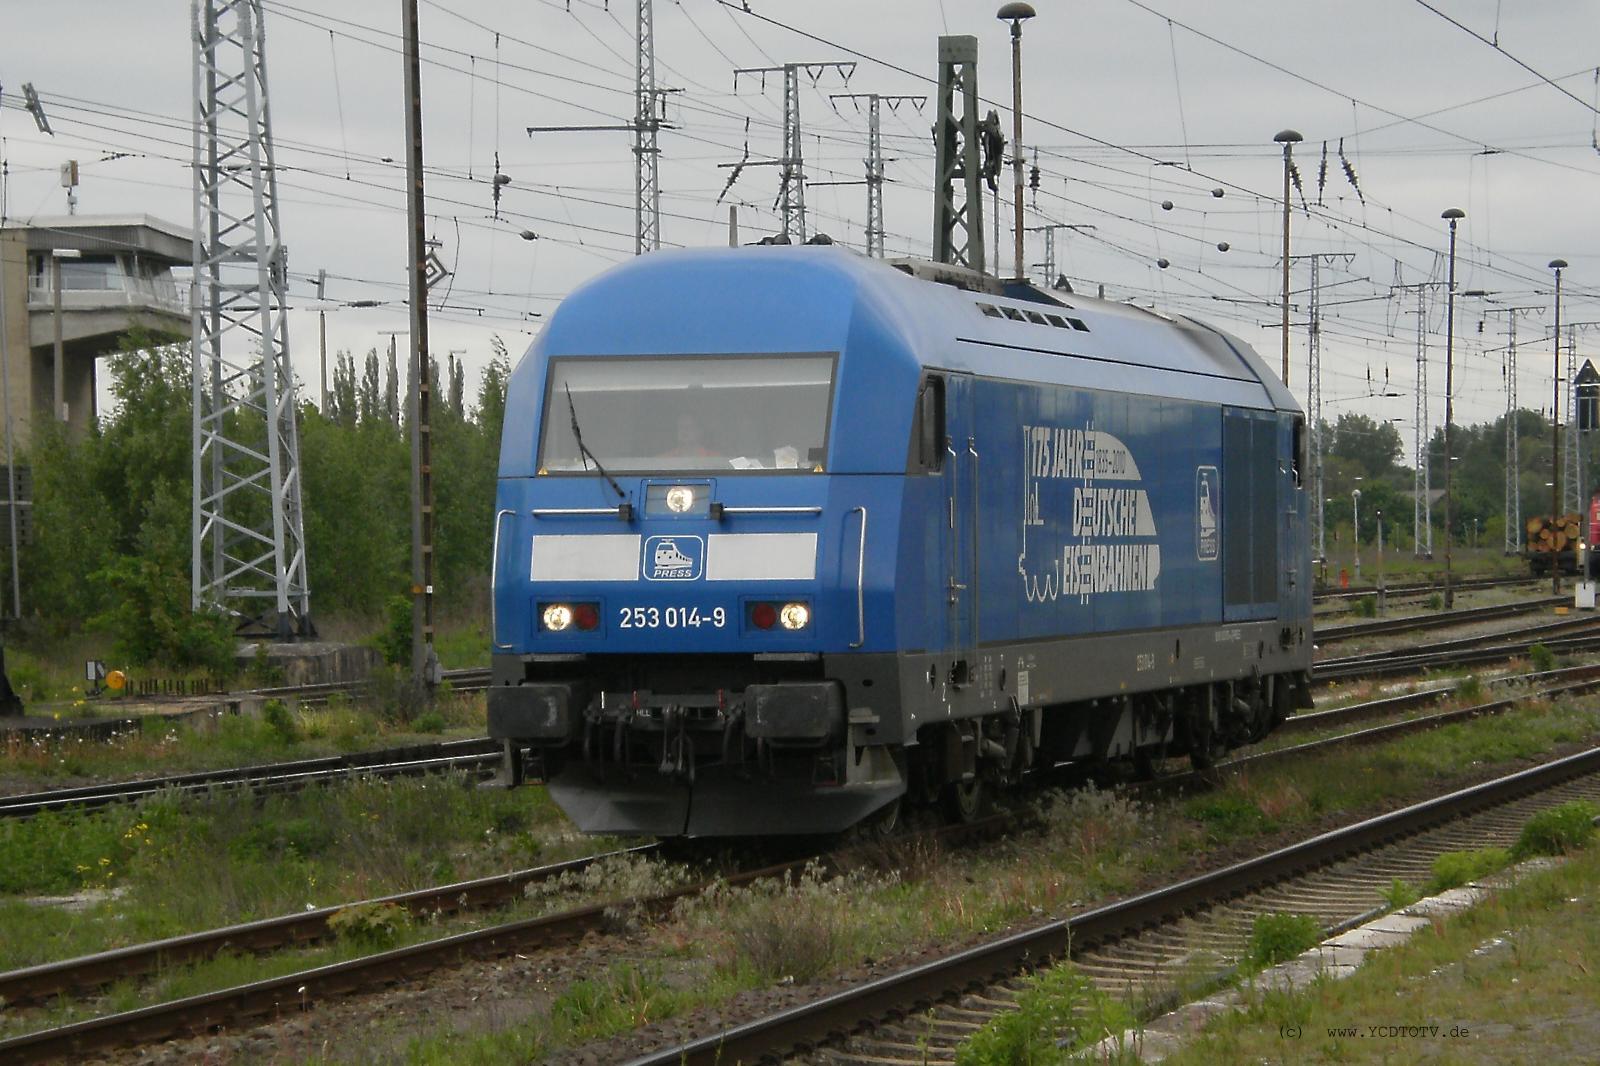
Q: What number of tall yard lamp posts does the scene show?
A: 4